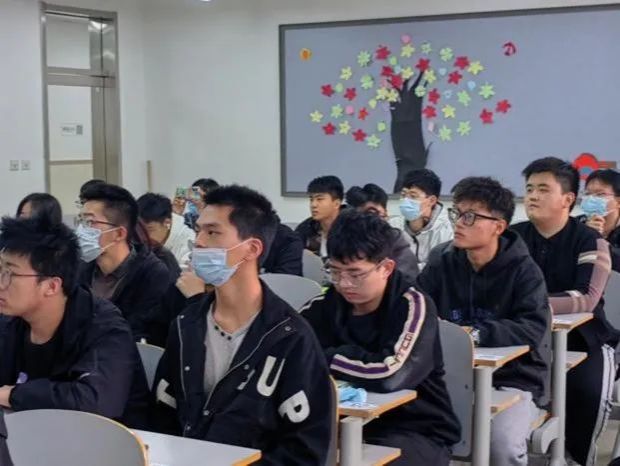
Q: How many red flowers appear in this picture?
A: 15